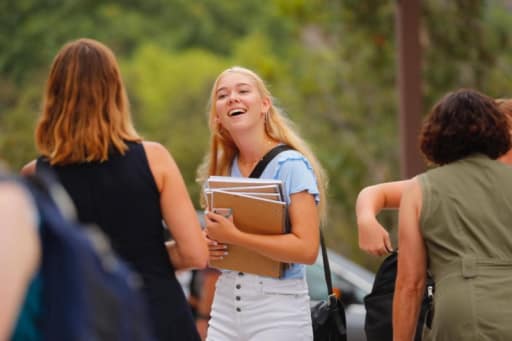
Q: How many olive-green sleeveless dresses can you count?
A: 1